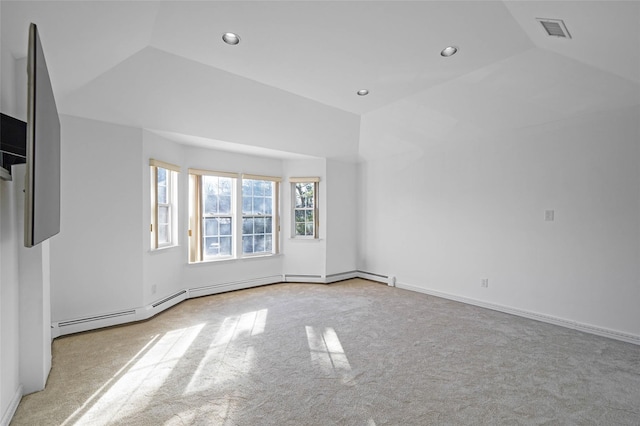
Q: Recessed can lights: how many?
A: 3